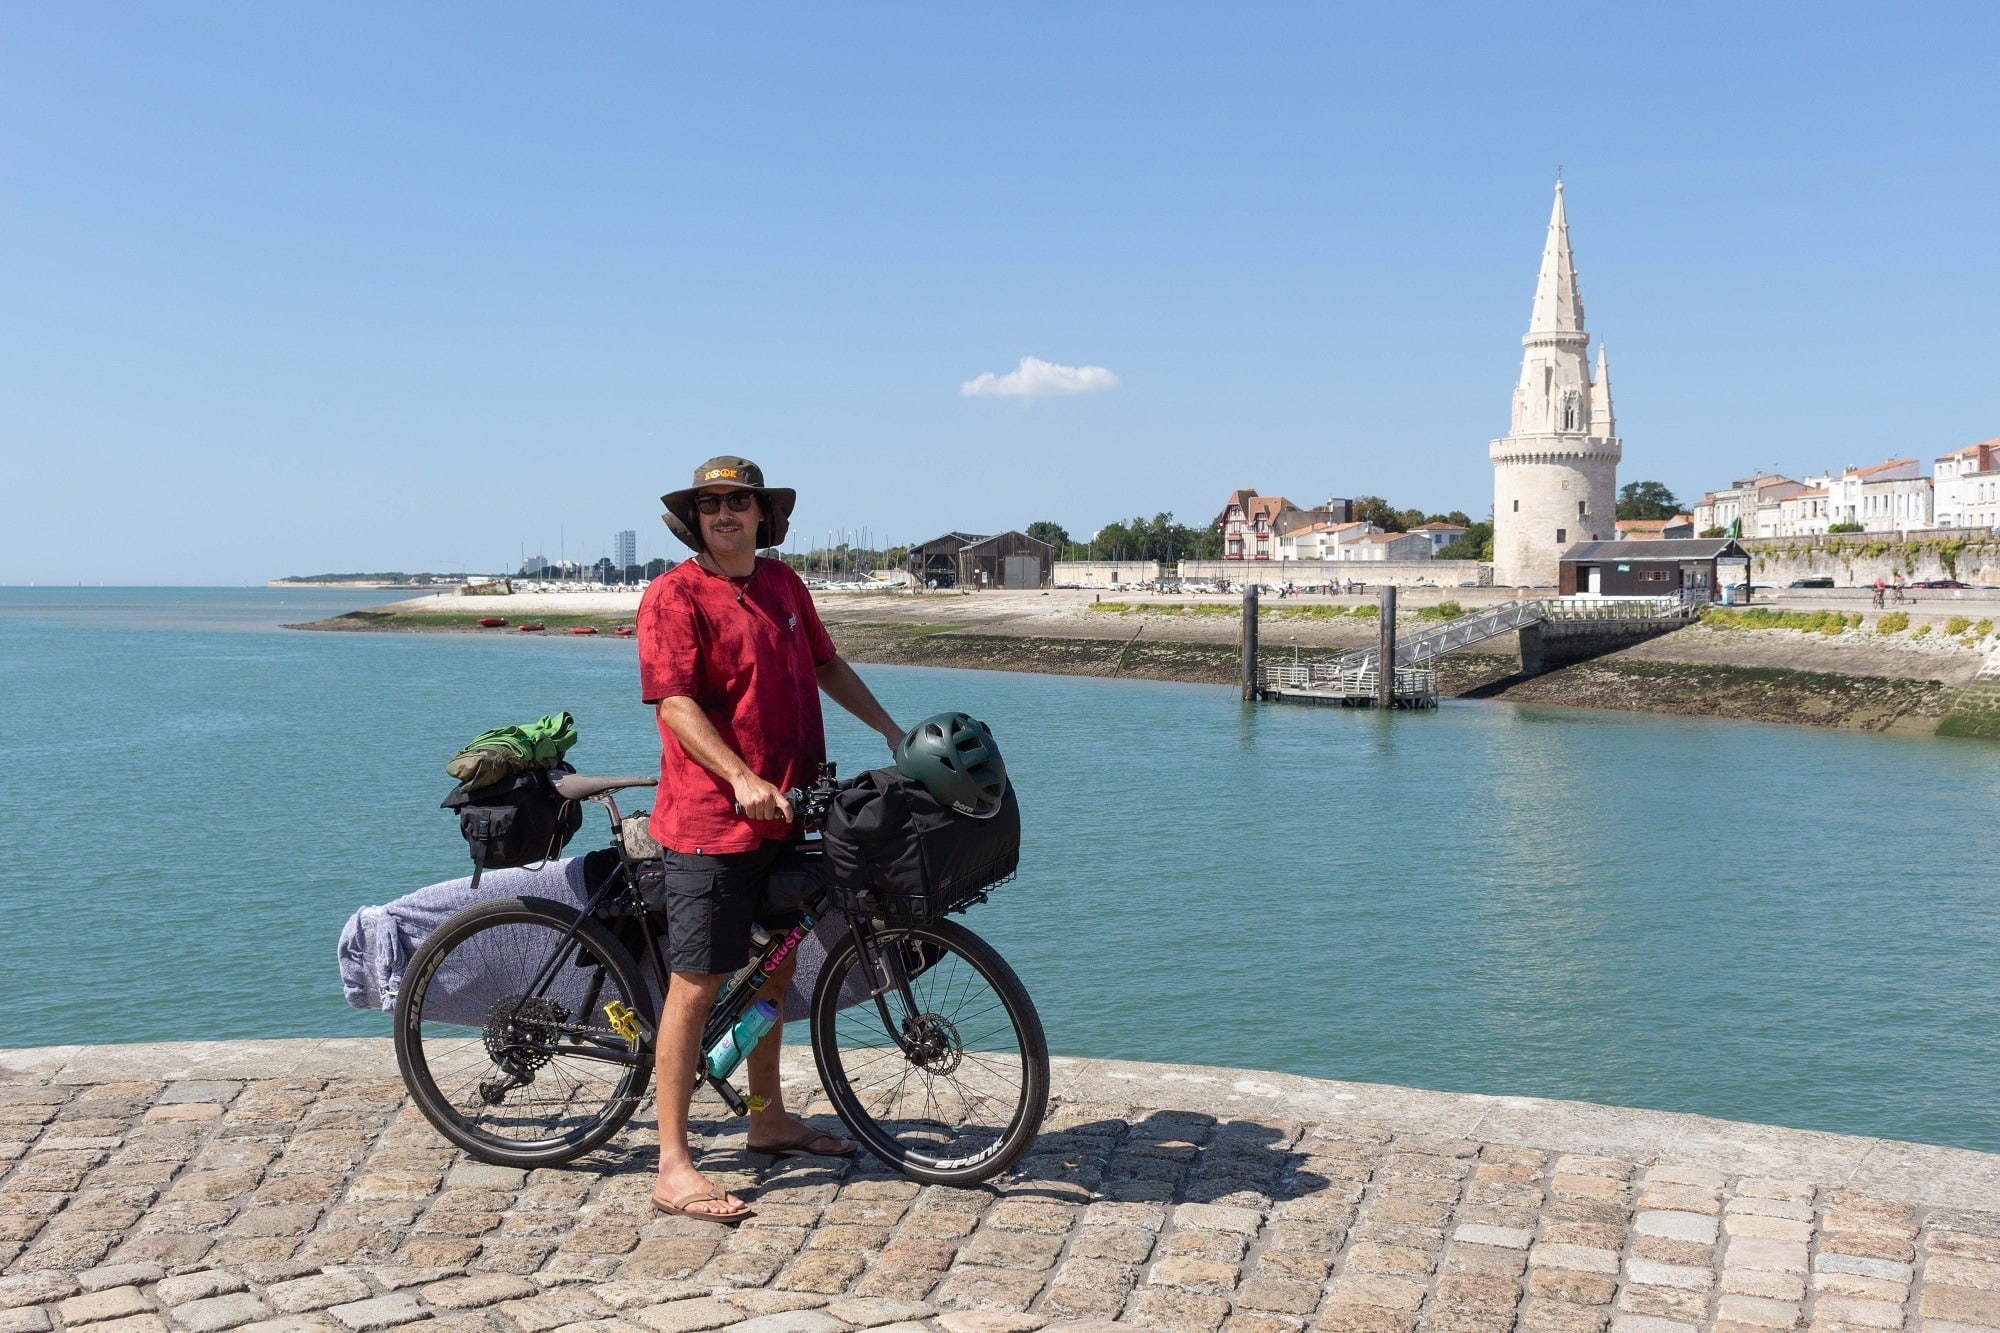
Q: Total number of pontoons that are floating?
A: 1